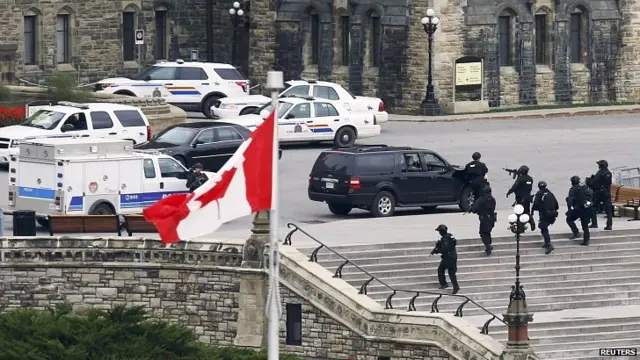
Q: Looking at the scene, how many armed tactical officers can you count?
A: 8